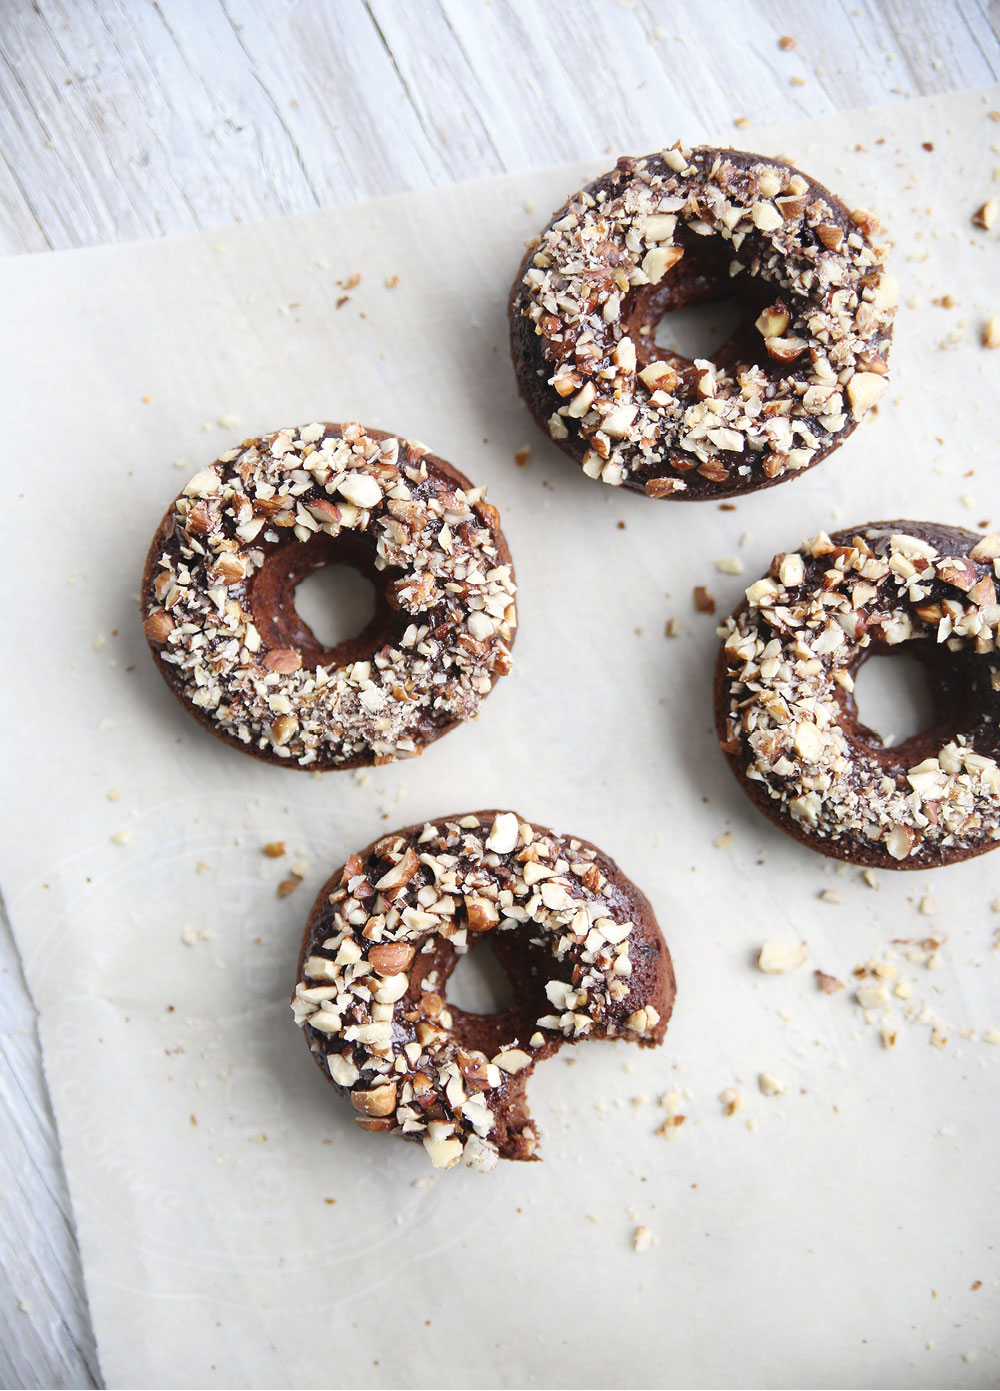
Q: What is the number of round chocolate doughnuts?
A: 4